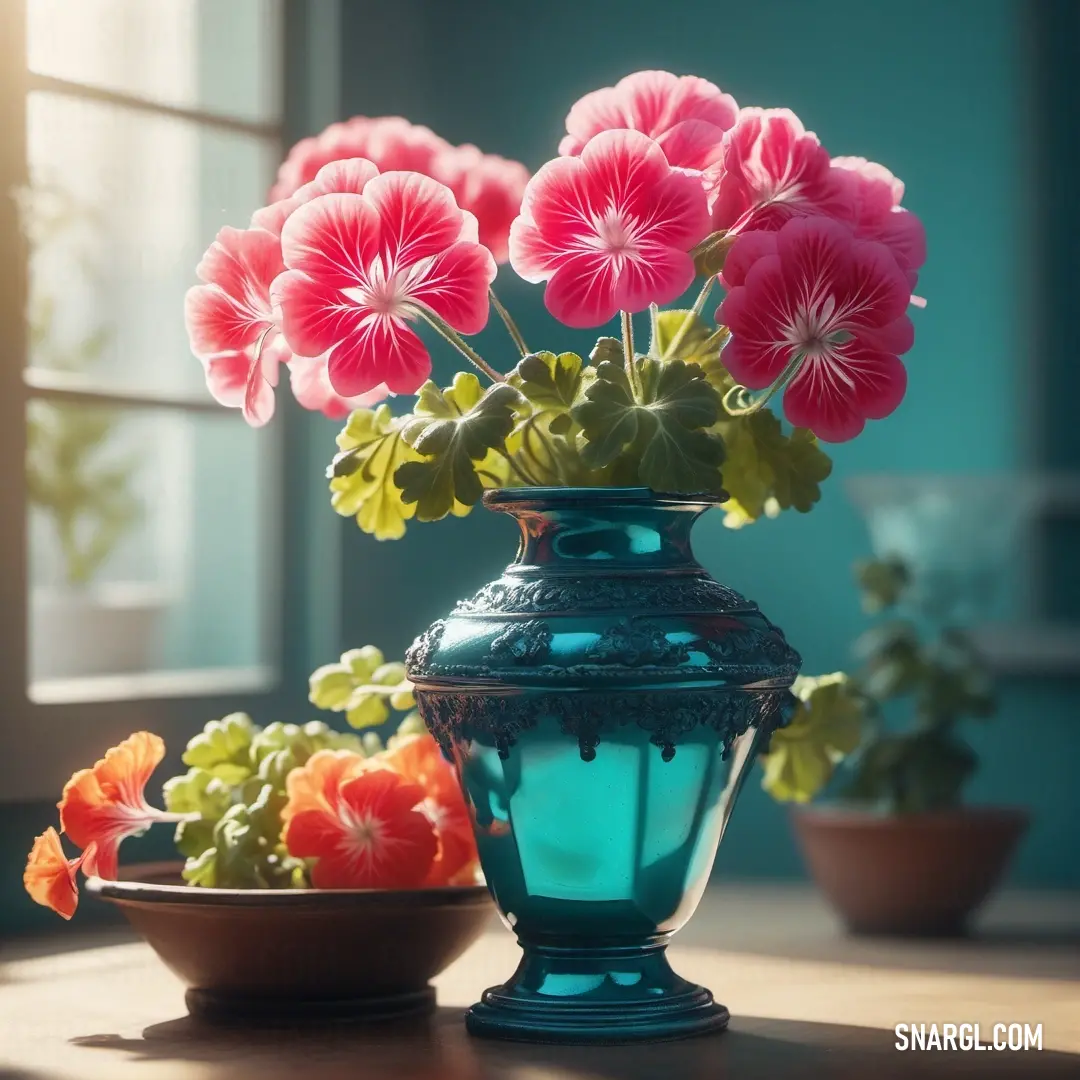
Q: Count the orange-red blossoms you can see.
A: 4